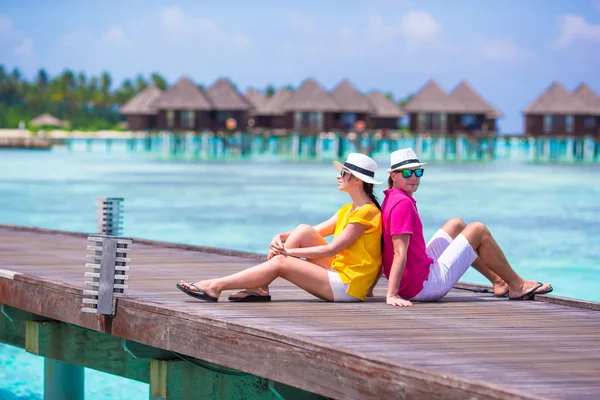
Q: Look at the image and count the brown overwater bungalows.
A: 12